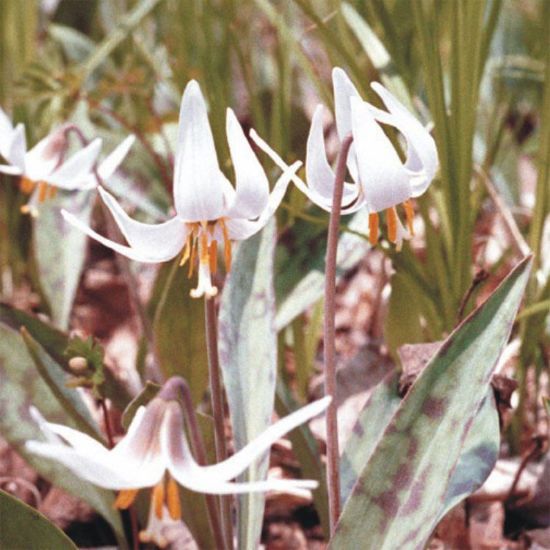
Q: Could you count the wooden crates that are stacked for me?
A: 0